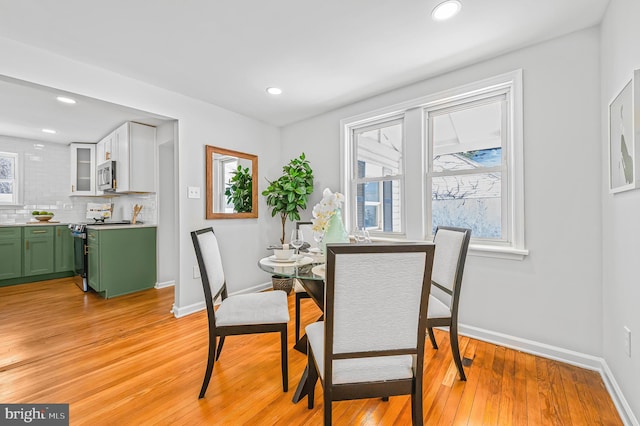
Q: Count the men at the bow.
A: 0